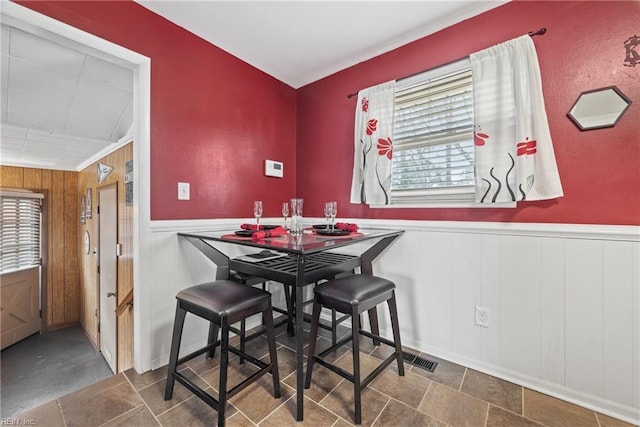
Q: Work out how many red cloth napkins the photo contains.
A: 3